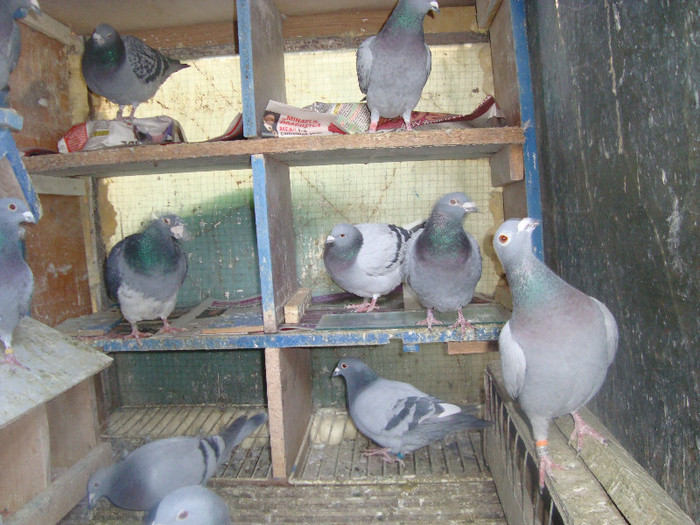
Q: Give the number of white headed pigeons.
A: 0